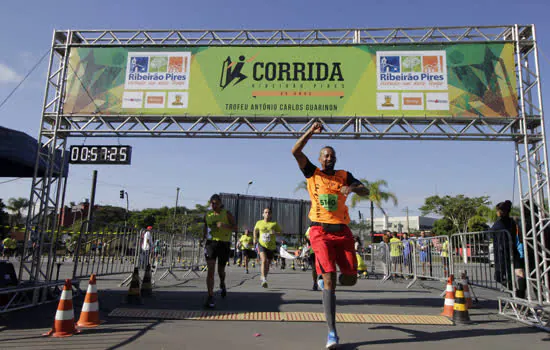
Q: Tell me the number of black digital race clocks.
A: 1